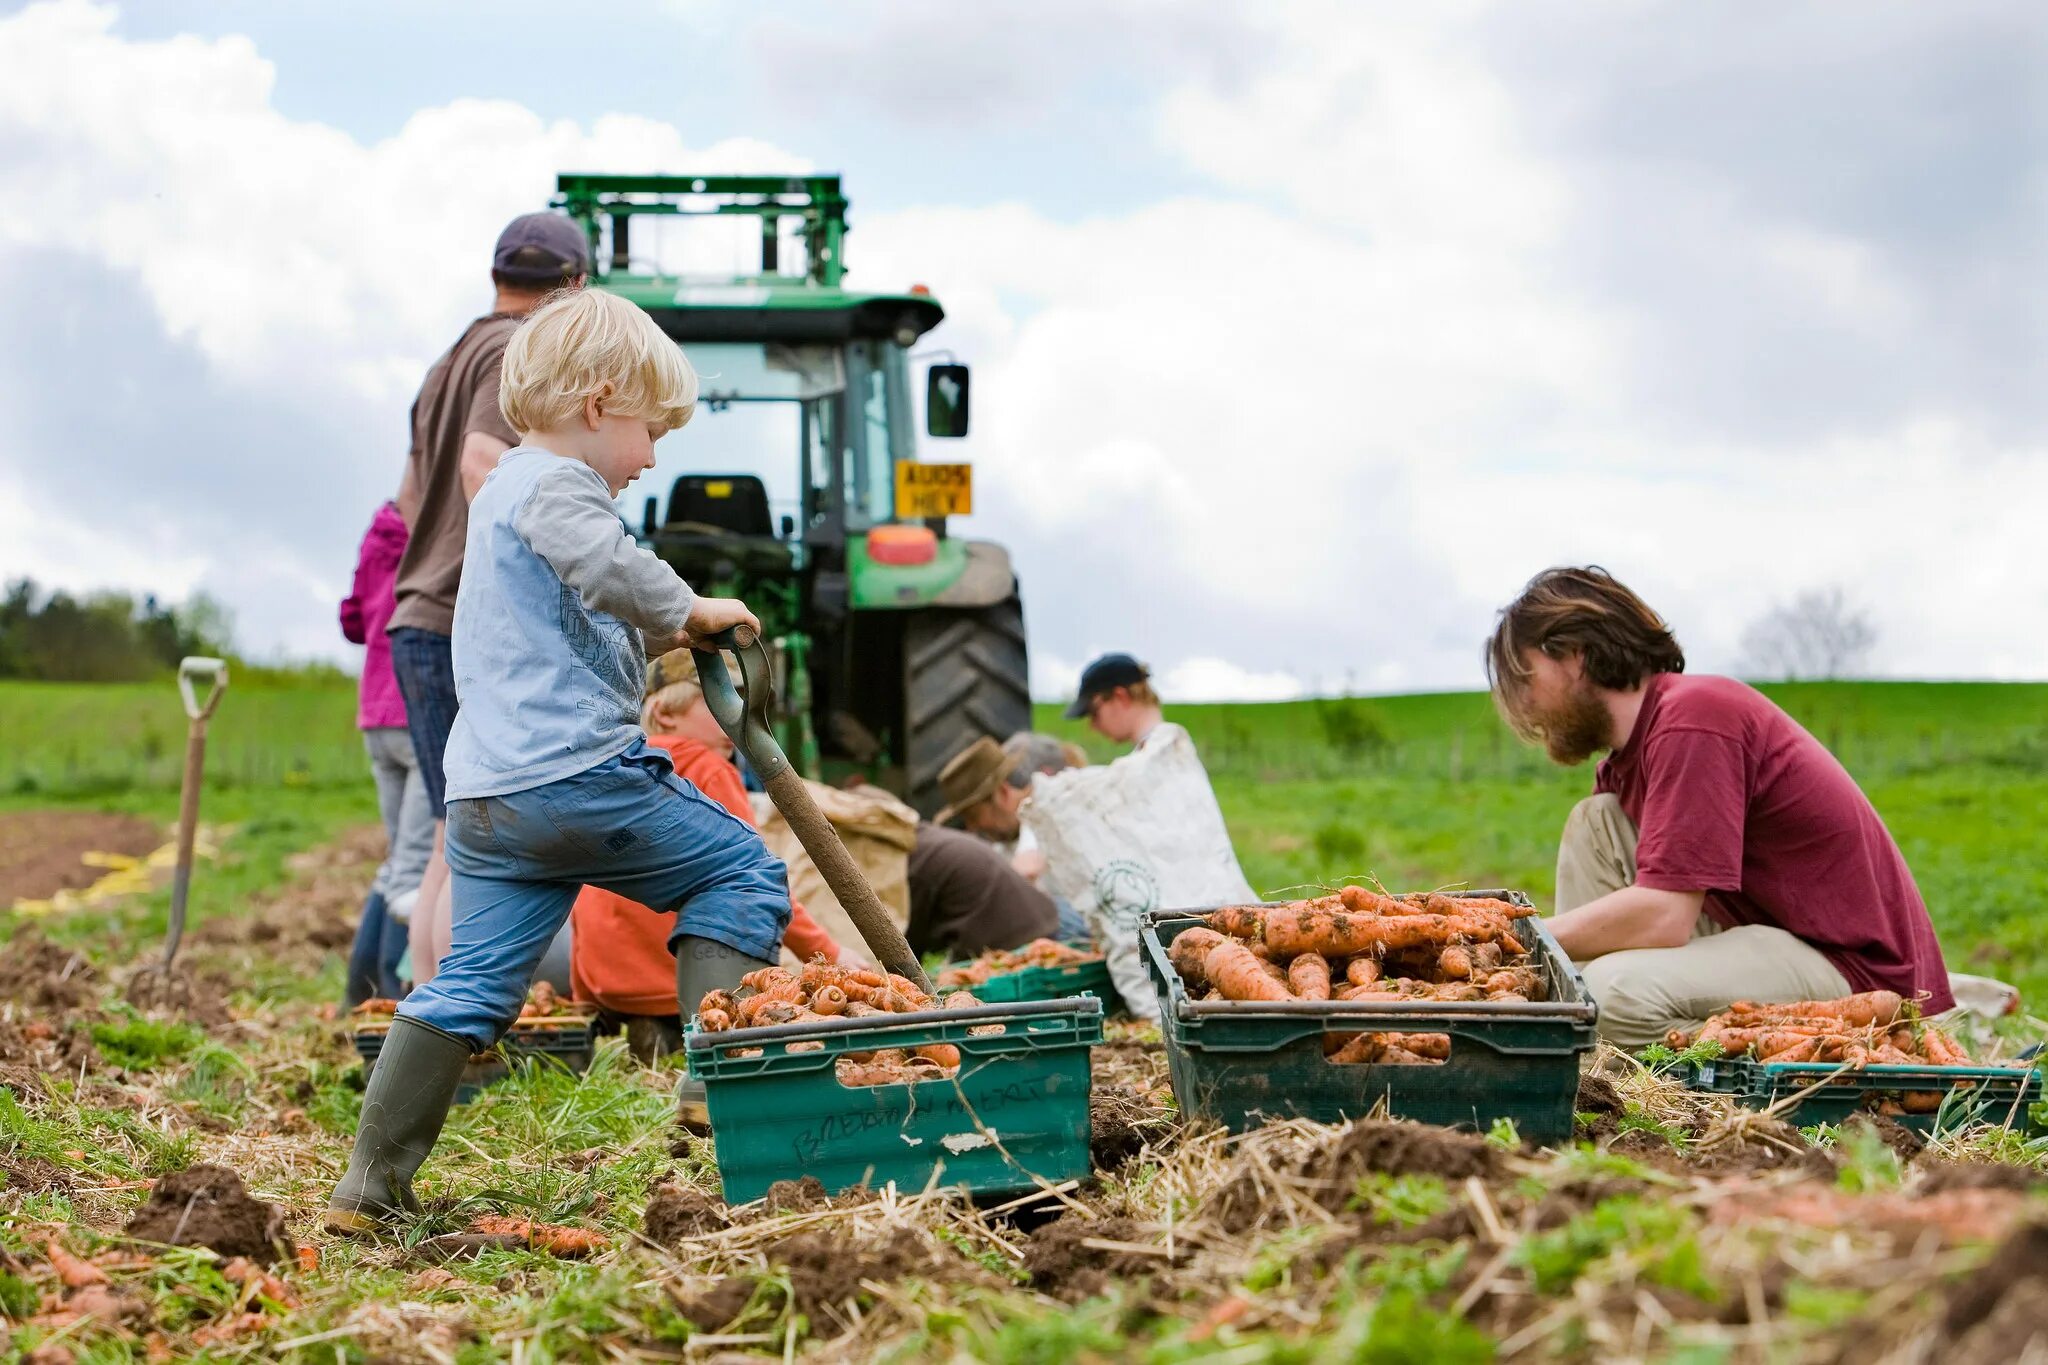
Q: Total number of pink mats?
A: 0